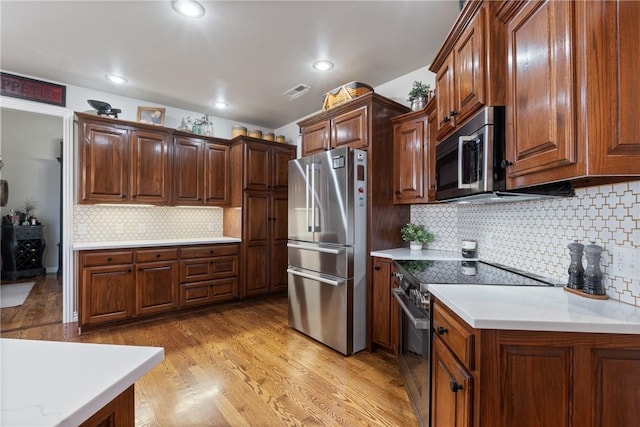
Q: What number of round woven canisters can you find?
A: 4